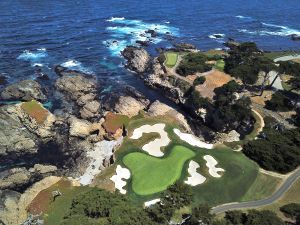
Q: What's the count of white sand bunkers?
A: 6